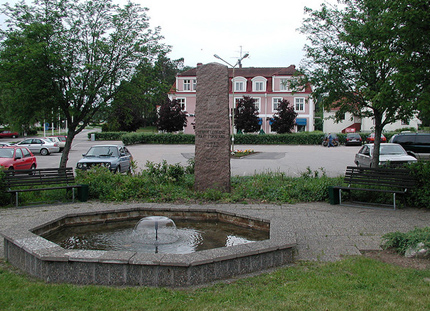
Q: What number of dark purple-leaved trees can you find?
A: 3